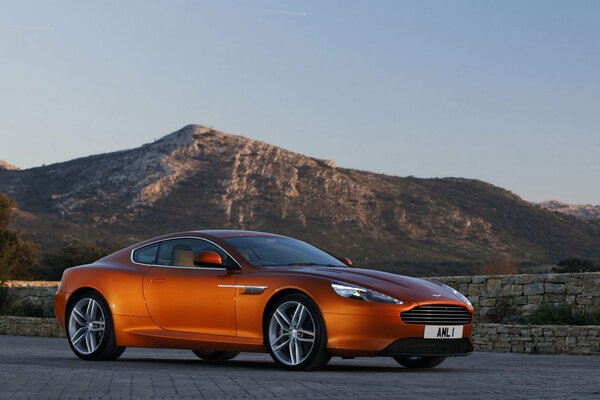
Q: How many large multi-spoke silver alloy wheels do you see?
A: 2